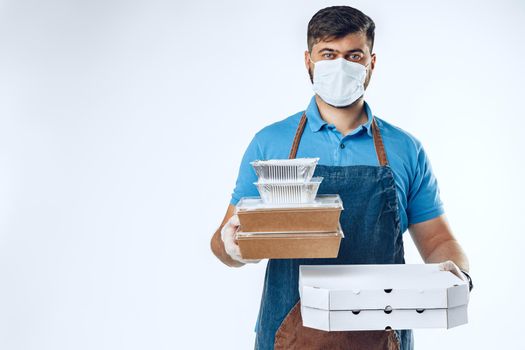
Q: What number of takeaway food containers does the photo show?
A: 6